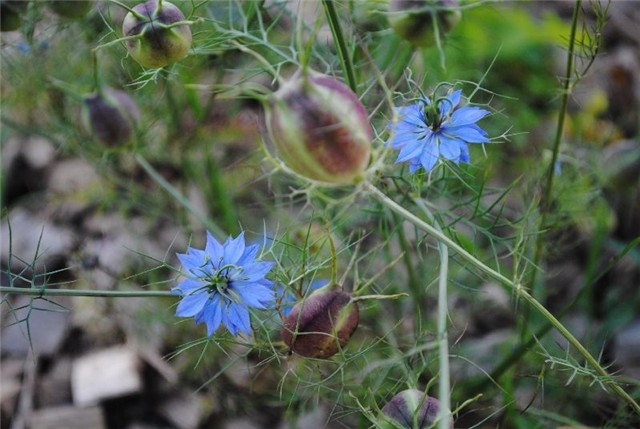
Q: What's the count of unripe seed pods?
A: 6